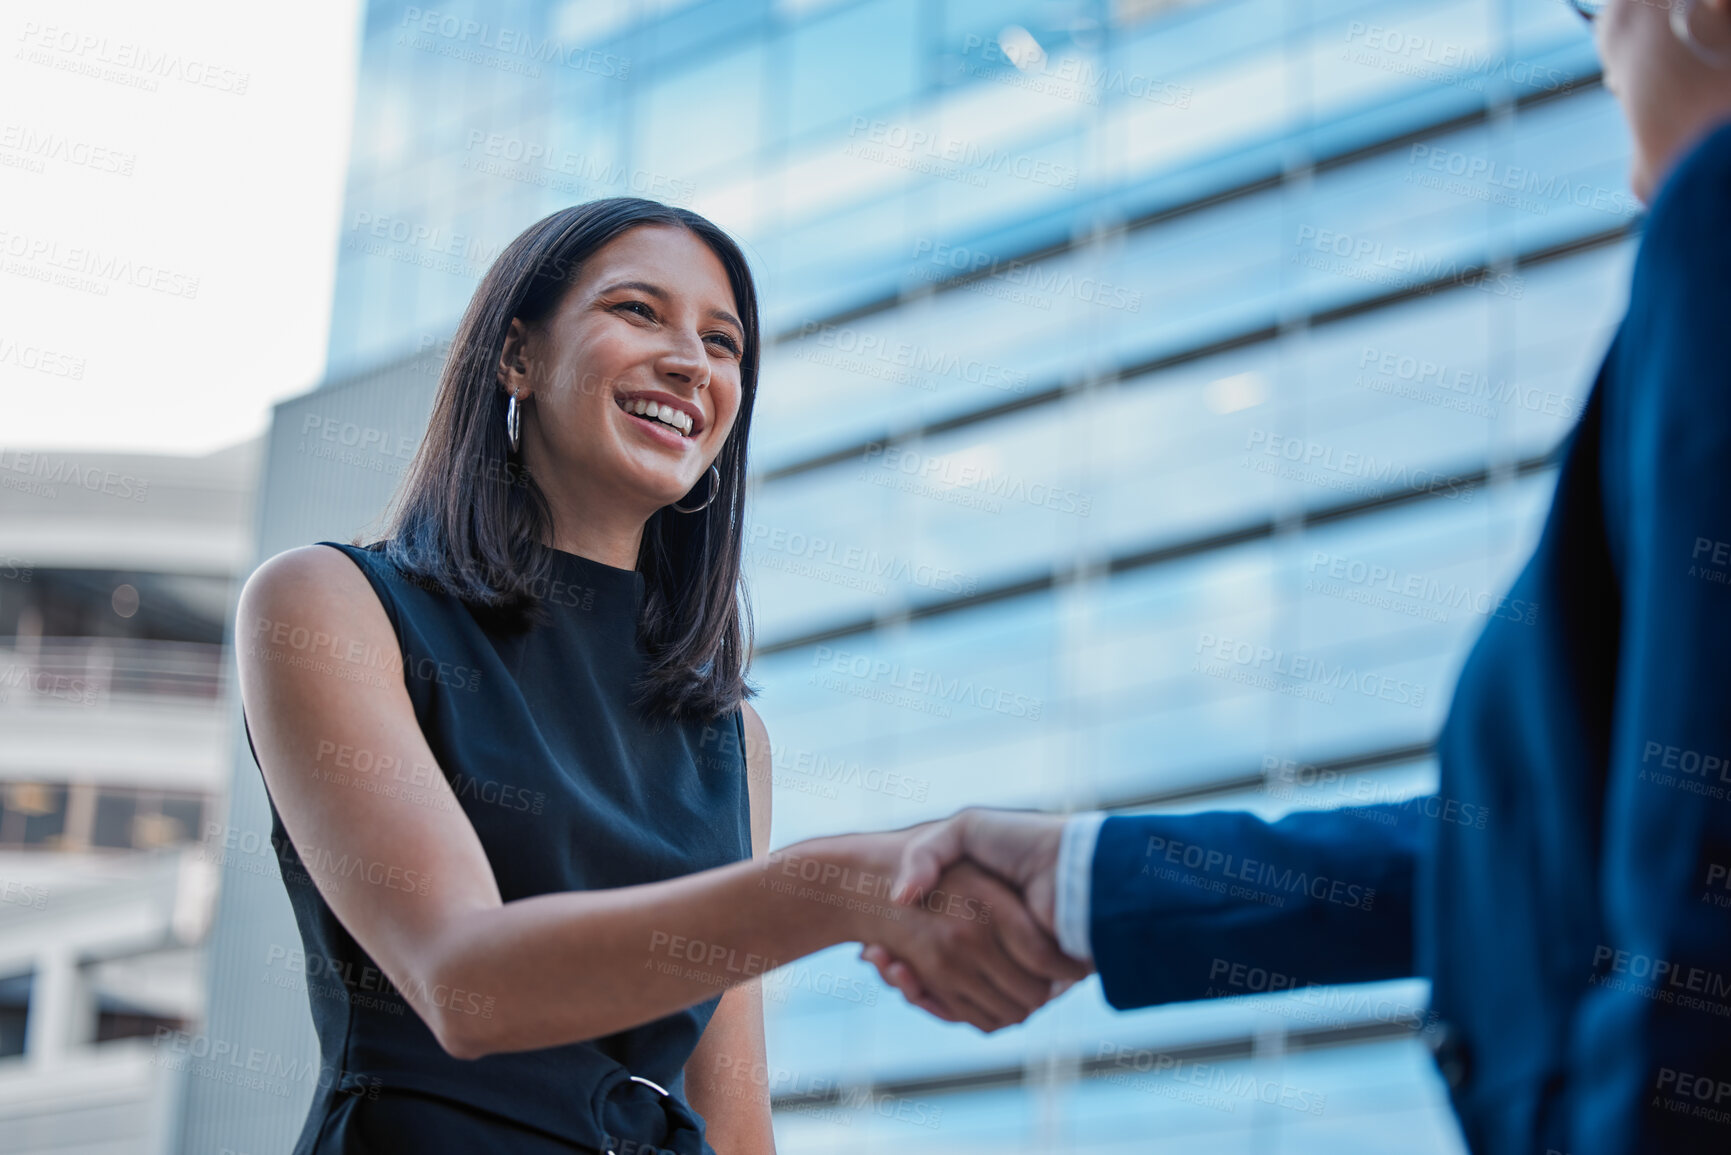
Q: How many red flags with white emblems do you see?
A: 0